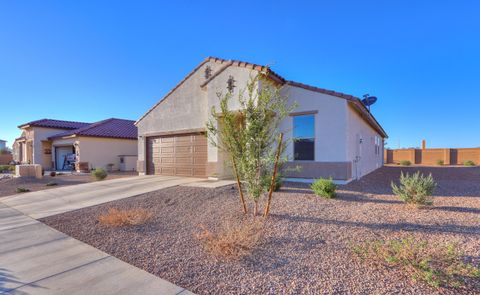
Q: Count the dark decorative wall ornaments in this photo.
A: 2